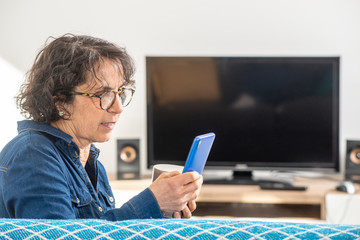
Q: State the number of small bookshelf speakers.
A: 2